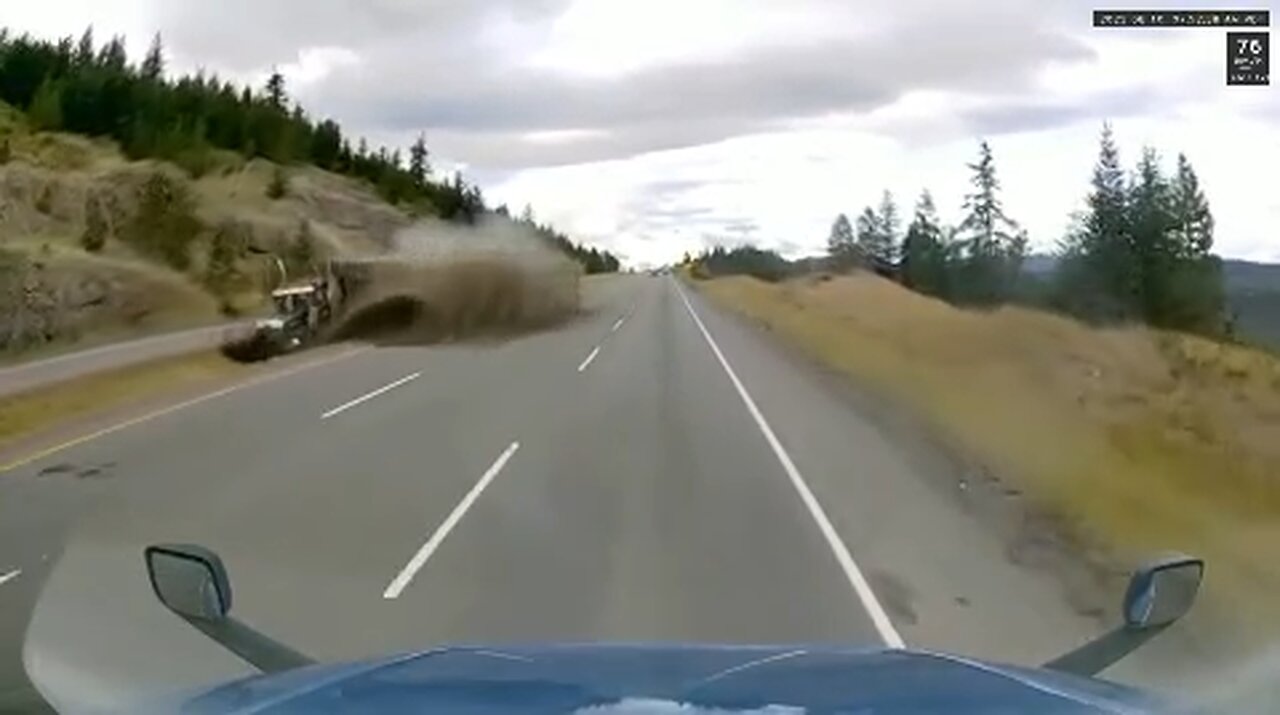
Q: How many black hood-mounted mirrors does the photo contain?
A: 2